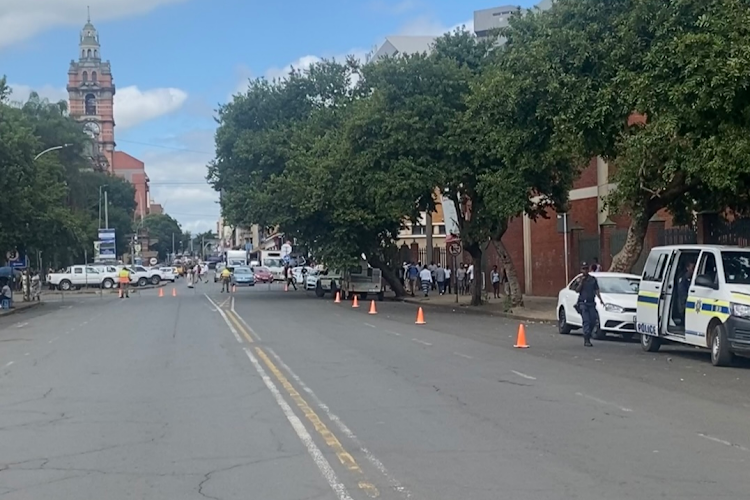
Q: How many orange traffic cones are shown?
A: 10